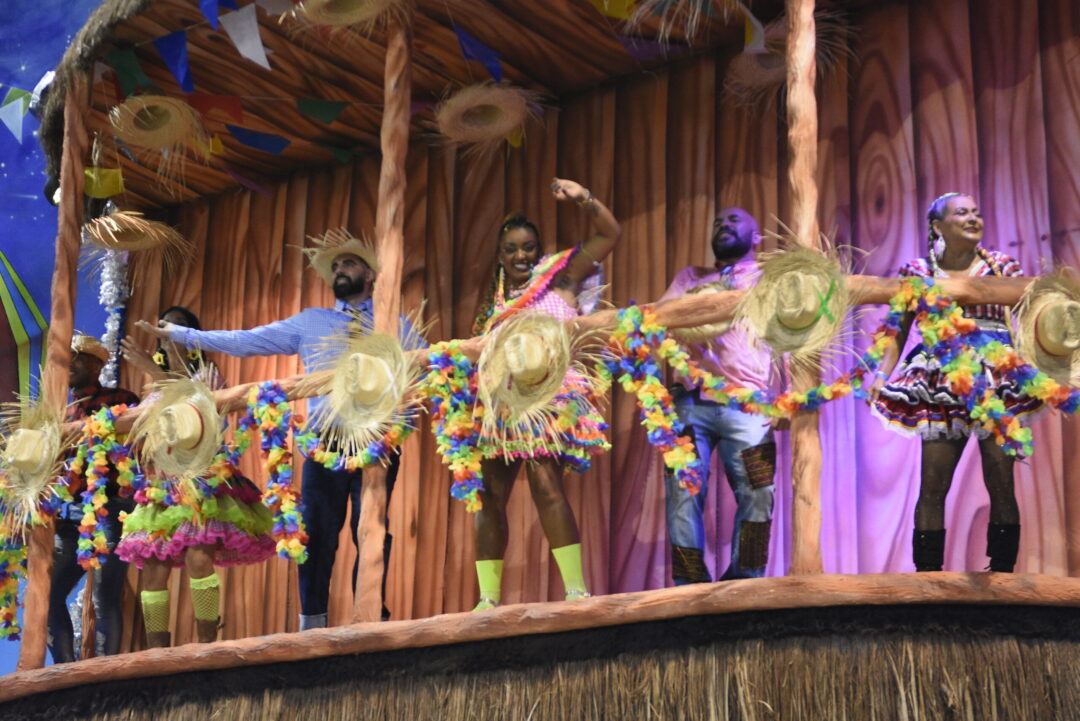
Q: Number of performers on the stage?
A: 6